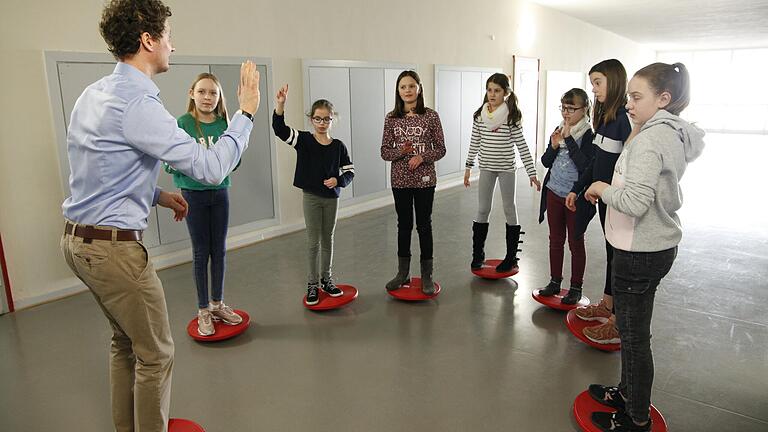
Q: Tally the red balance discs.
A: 8